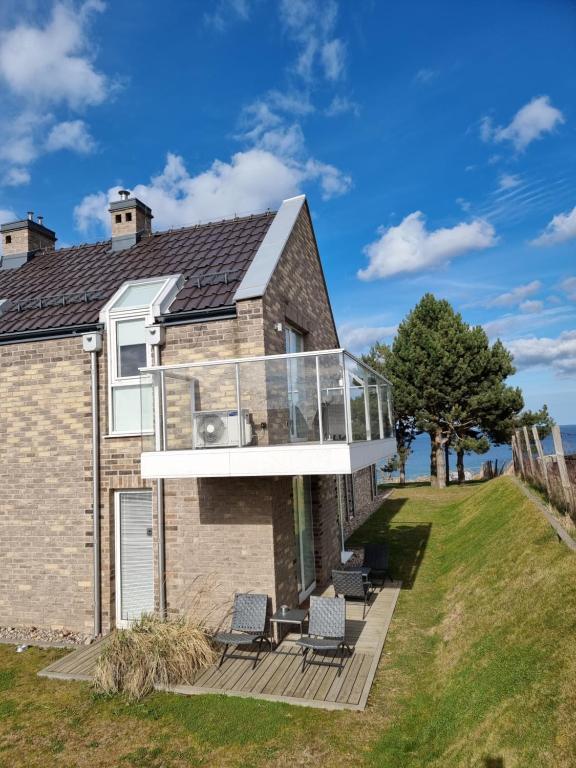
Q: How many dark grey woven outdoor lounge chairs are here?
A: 4